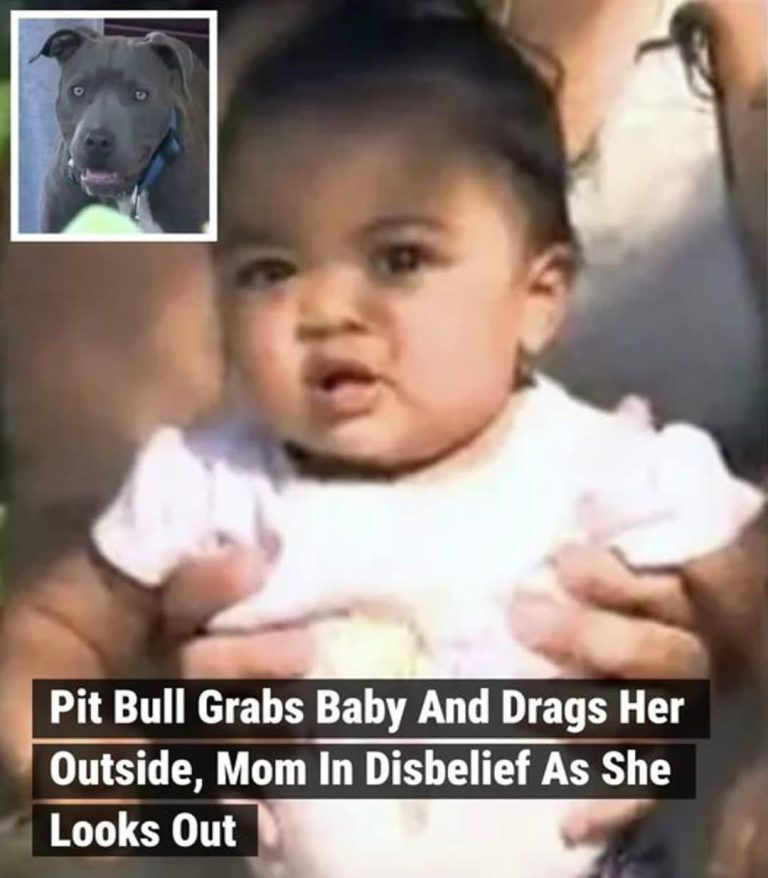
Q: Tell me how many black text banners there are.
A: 3